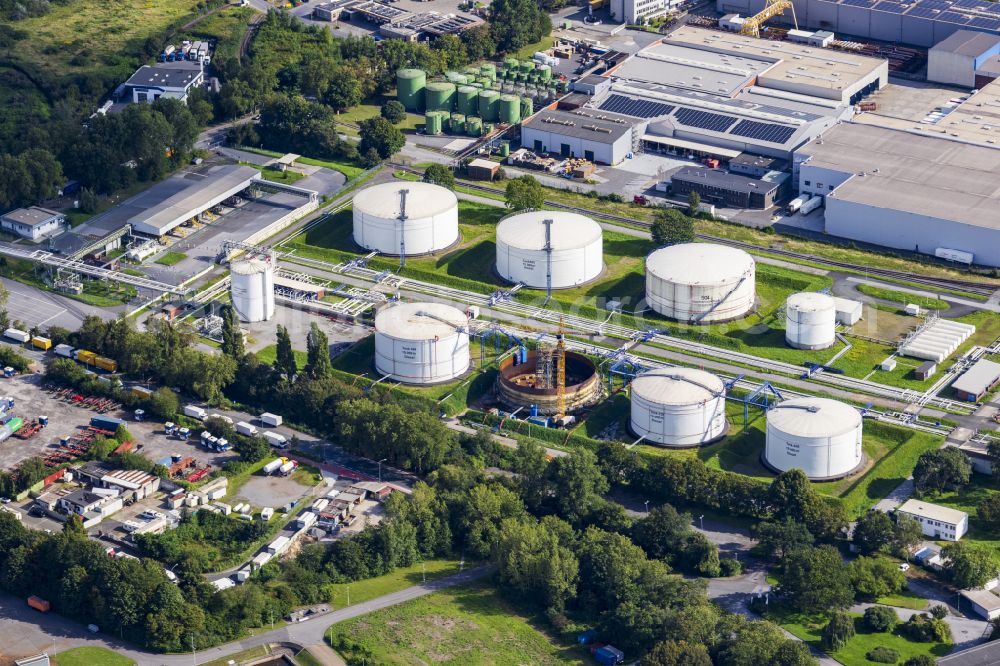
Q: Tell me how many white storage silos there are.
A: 8